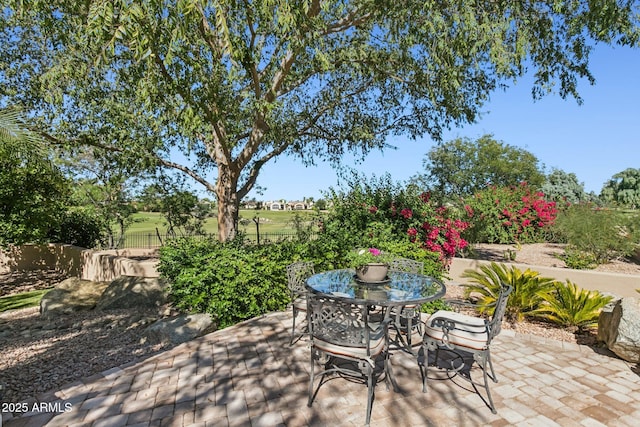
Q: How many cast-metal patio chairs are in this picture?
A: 4